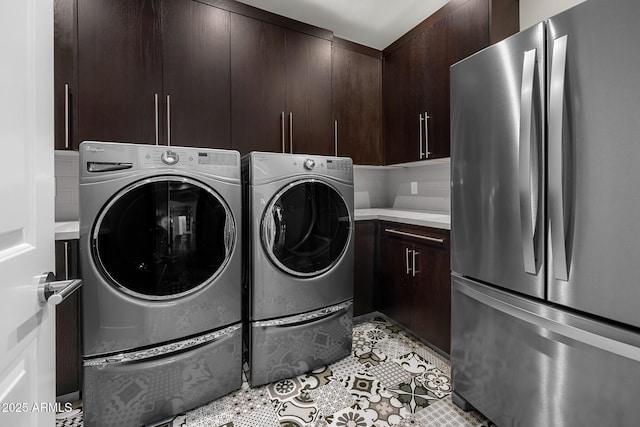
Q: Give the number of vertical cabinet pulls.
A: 11